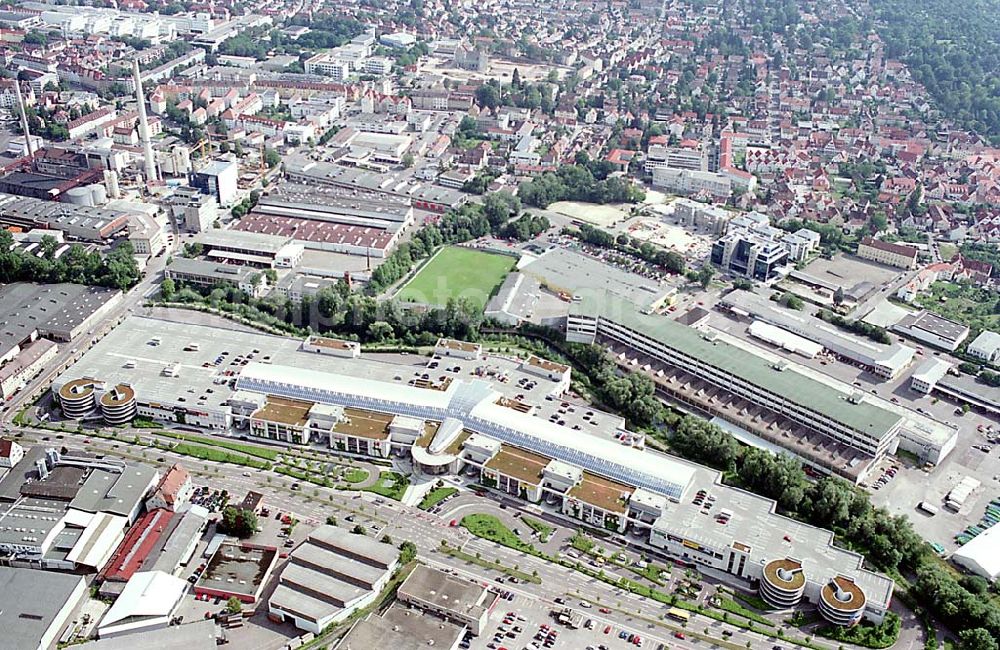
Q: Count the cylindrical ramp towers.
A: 4